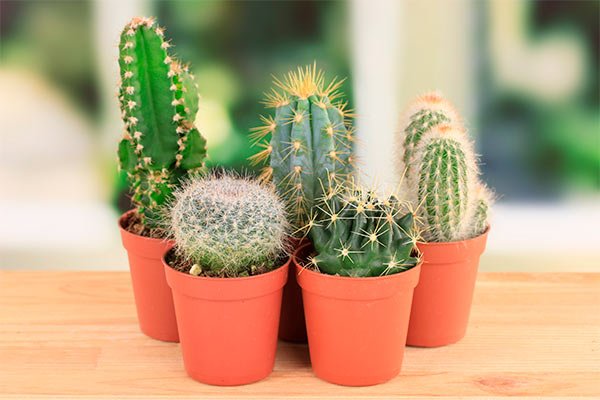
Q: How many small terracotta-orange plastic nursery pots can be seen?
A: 5